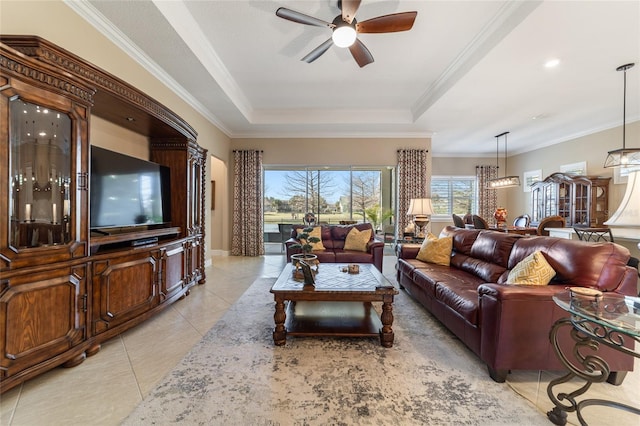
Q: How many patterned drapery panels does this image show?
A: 3